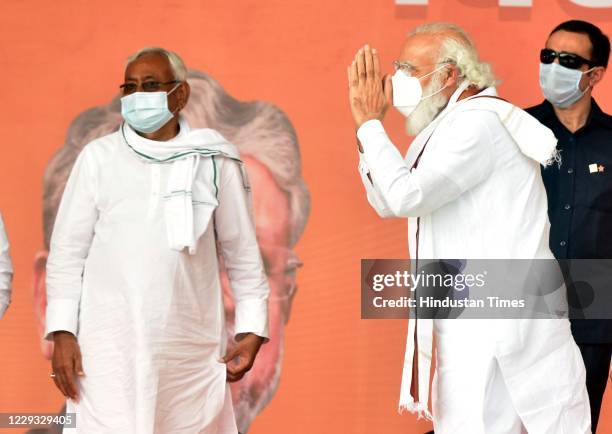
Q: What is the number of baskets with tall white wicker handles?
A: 0